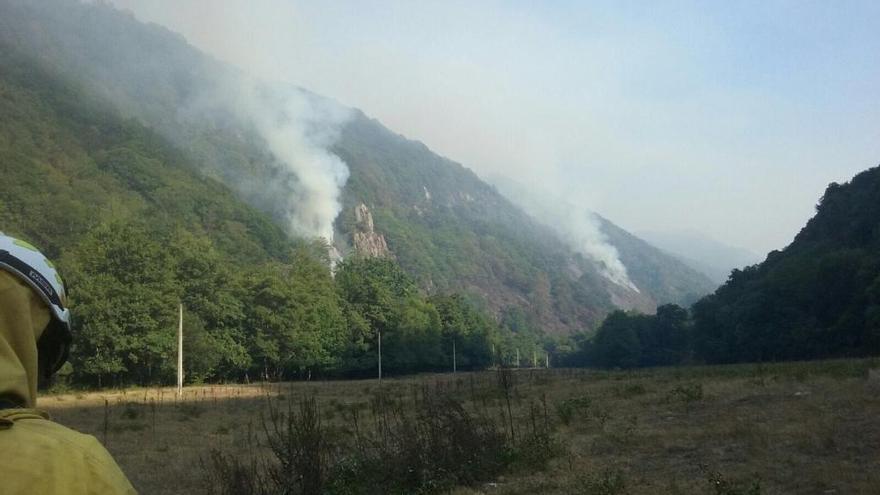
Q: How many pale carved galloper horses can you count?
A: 0